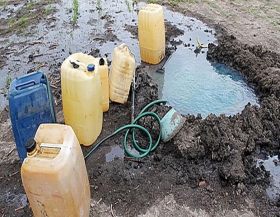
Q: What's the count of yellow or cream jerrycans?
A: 5